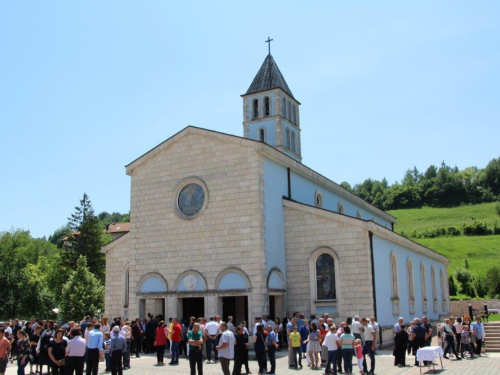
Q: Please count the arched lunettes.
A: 4